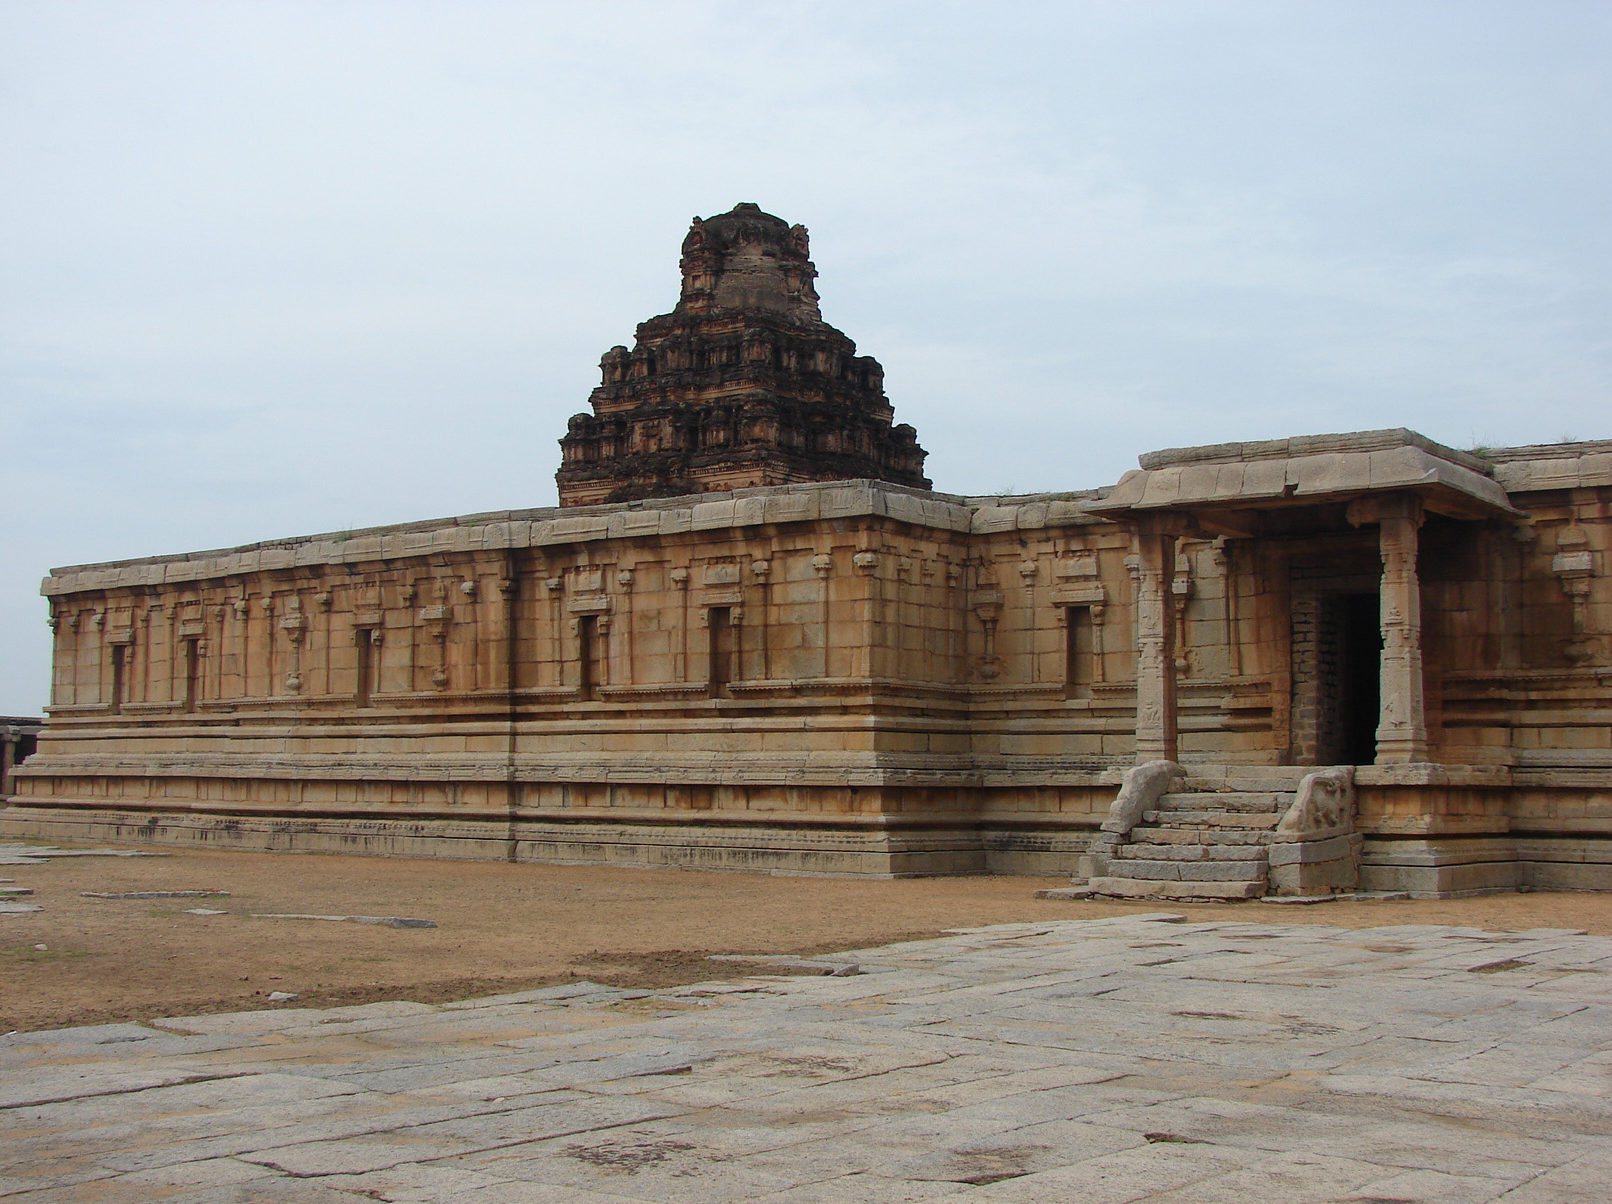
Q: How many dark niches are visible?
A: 6